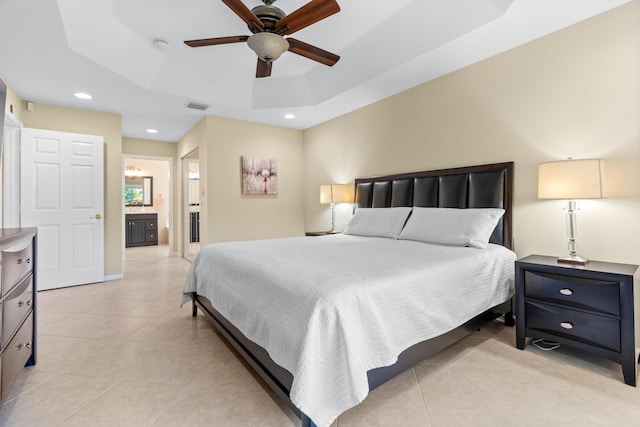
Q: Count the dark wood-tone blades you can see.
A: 5